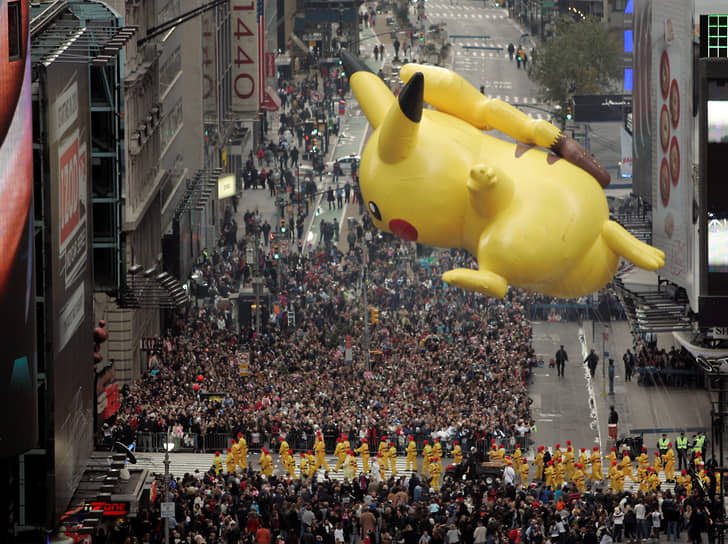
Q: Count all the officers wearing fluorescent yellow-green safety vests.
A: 4